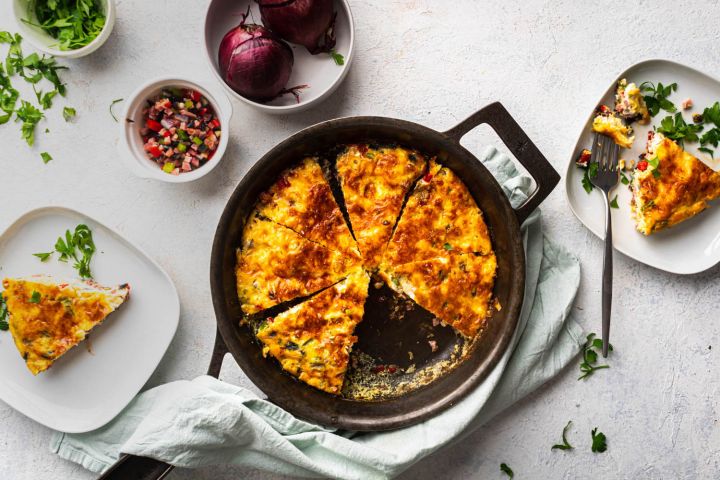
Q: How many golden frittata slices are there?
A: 8